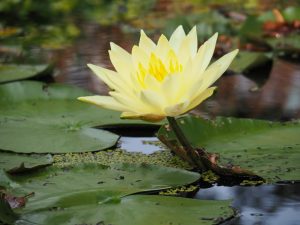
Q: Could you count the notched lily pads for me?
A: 2